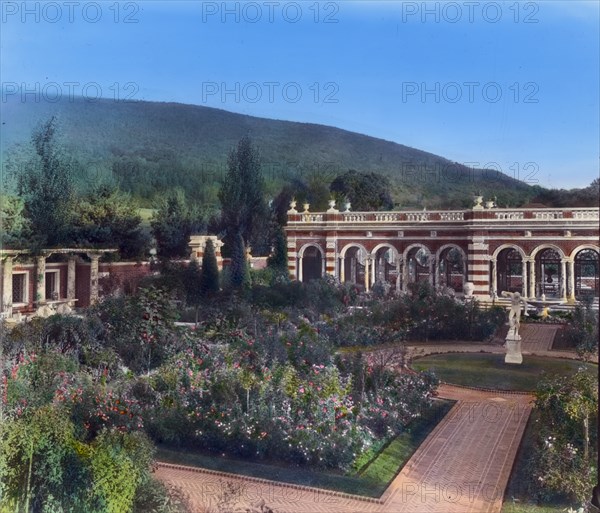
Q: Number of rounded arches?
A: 8